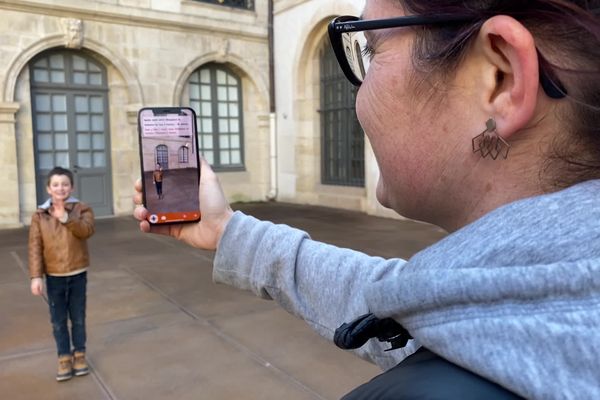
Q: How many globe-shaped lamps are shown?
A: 0